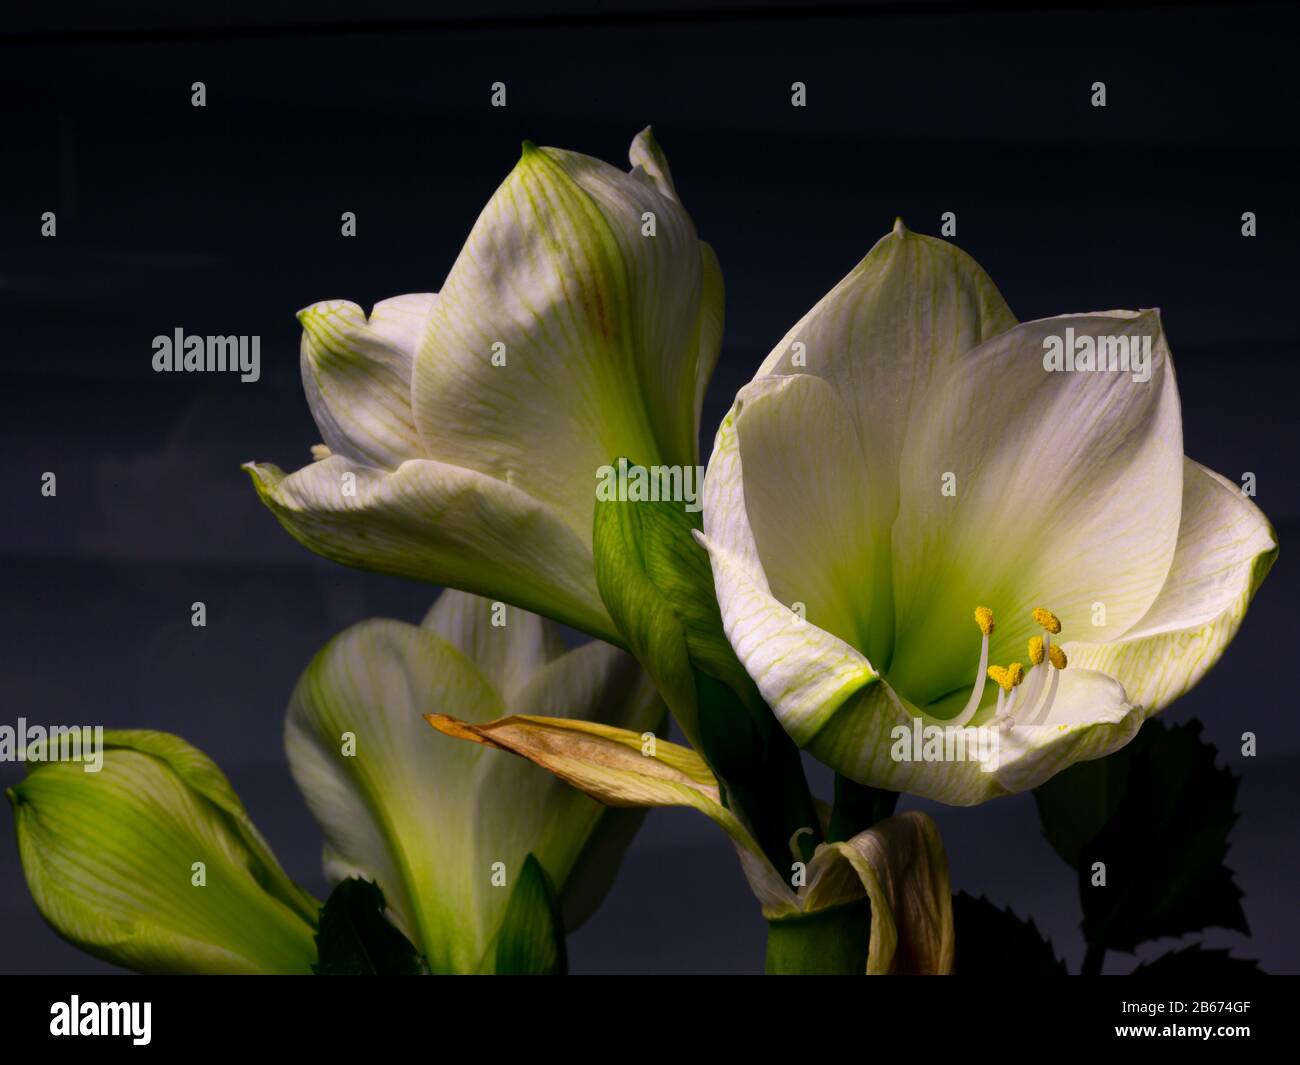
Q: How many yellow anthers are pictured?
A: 6